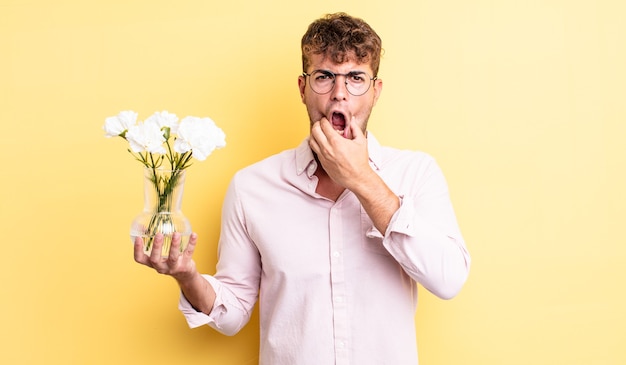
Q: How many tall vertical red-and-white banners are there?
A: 0